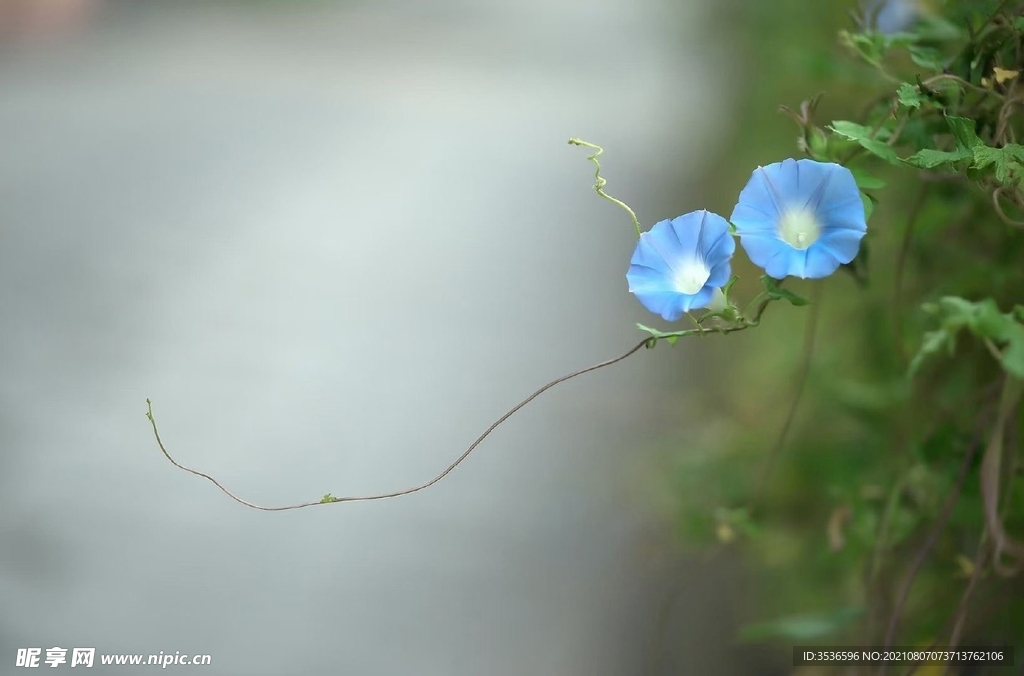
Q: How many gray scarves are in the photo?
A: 0